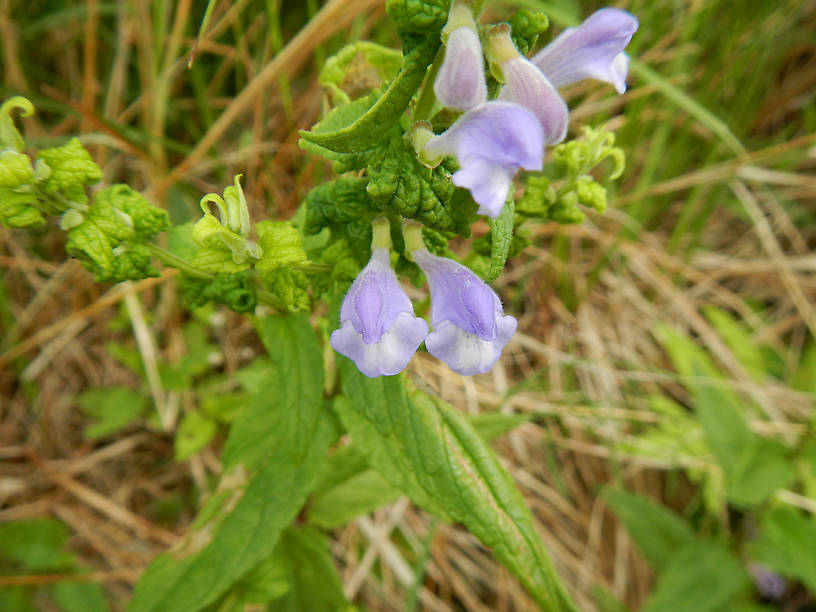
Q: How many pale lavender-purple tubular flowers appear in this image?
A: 6